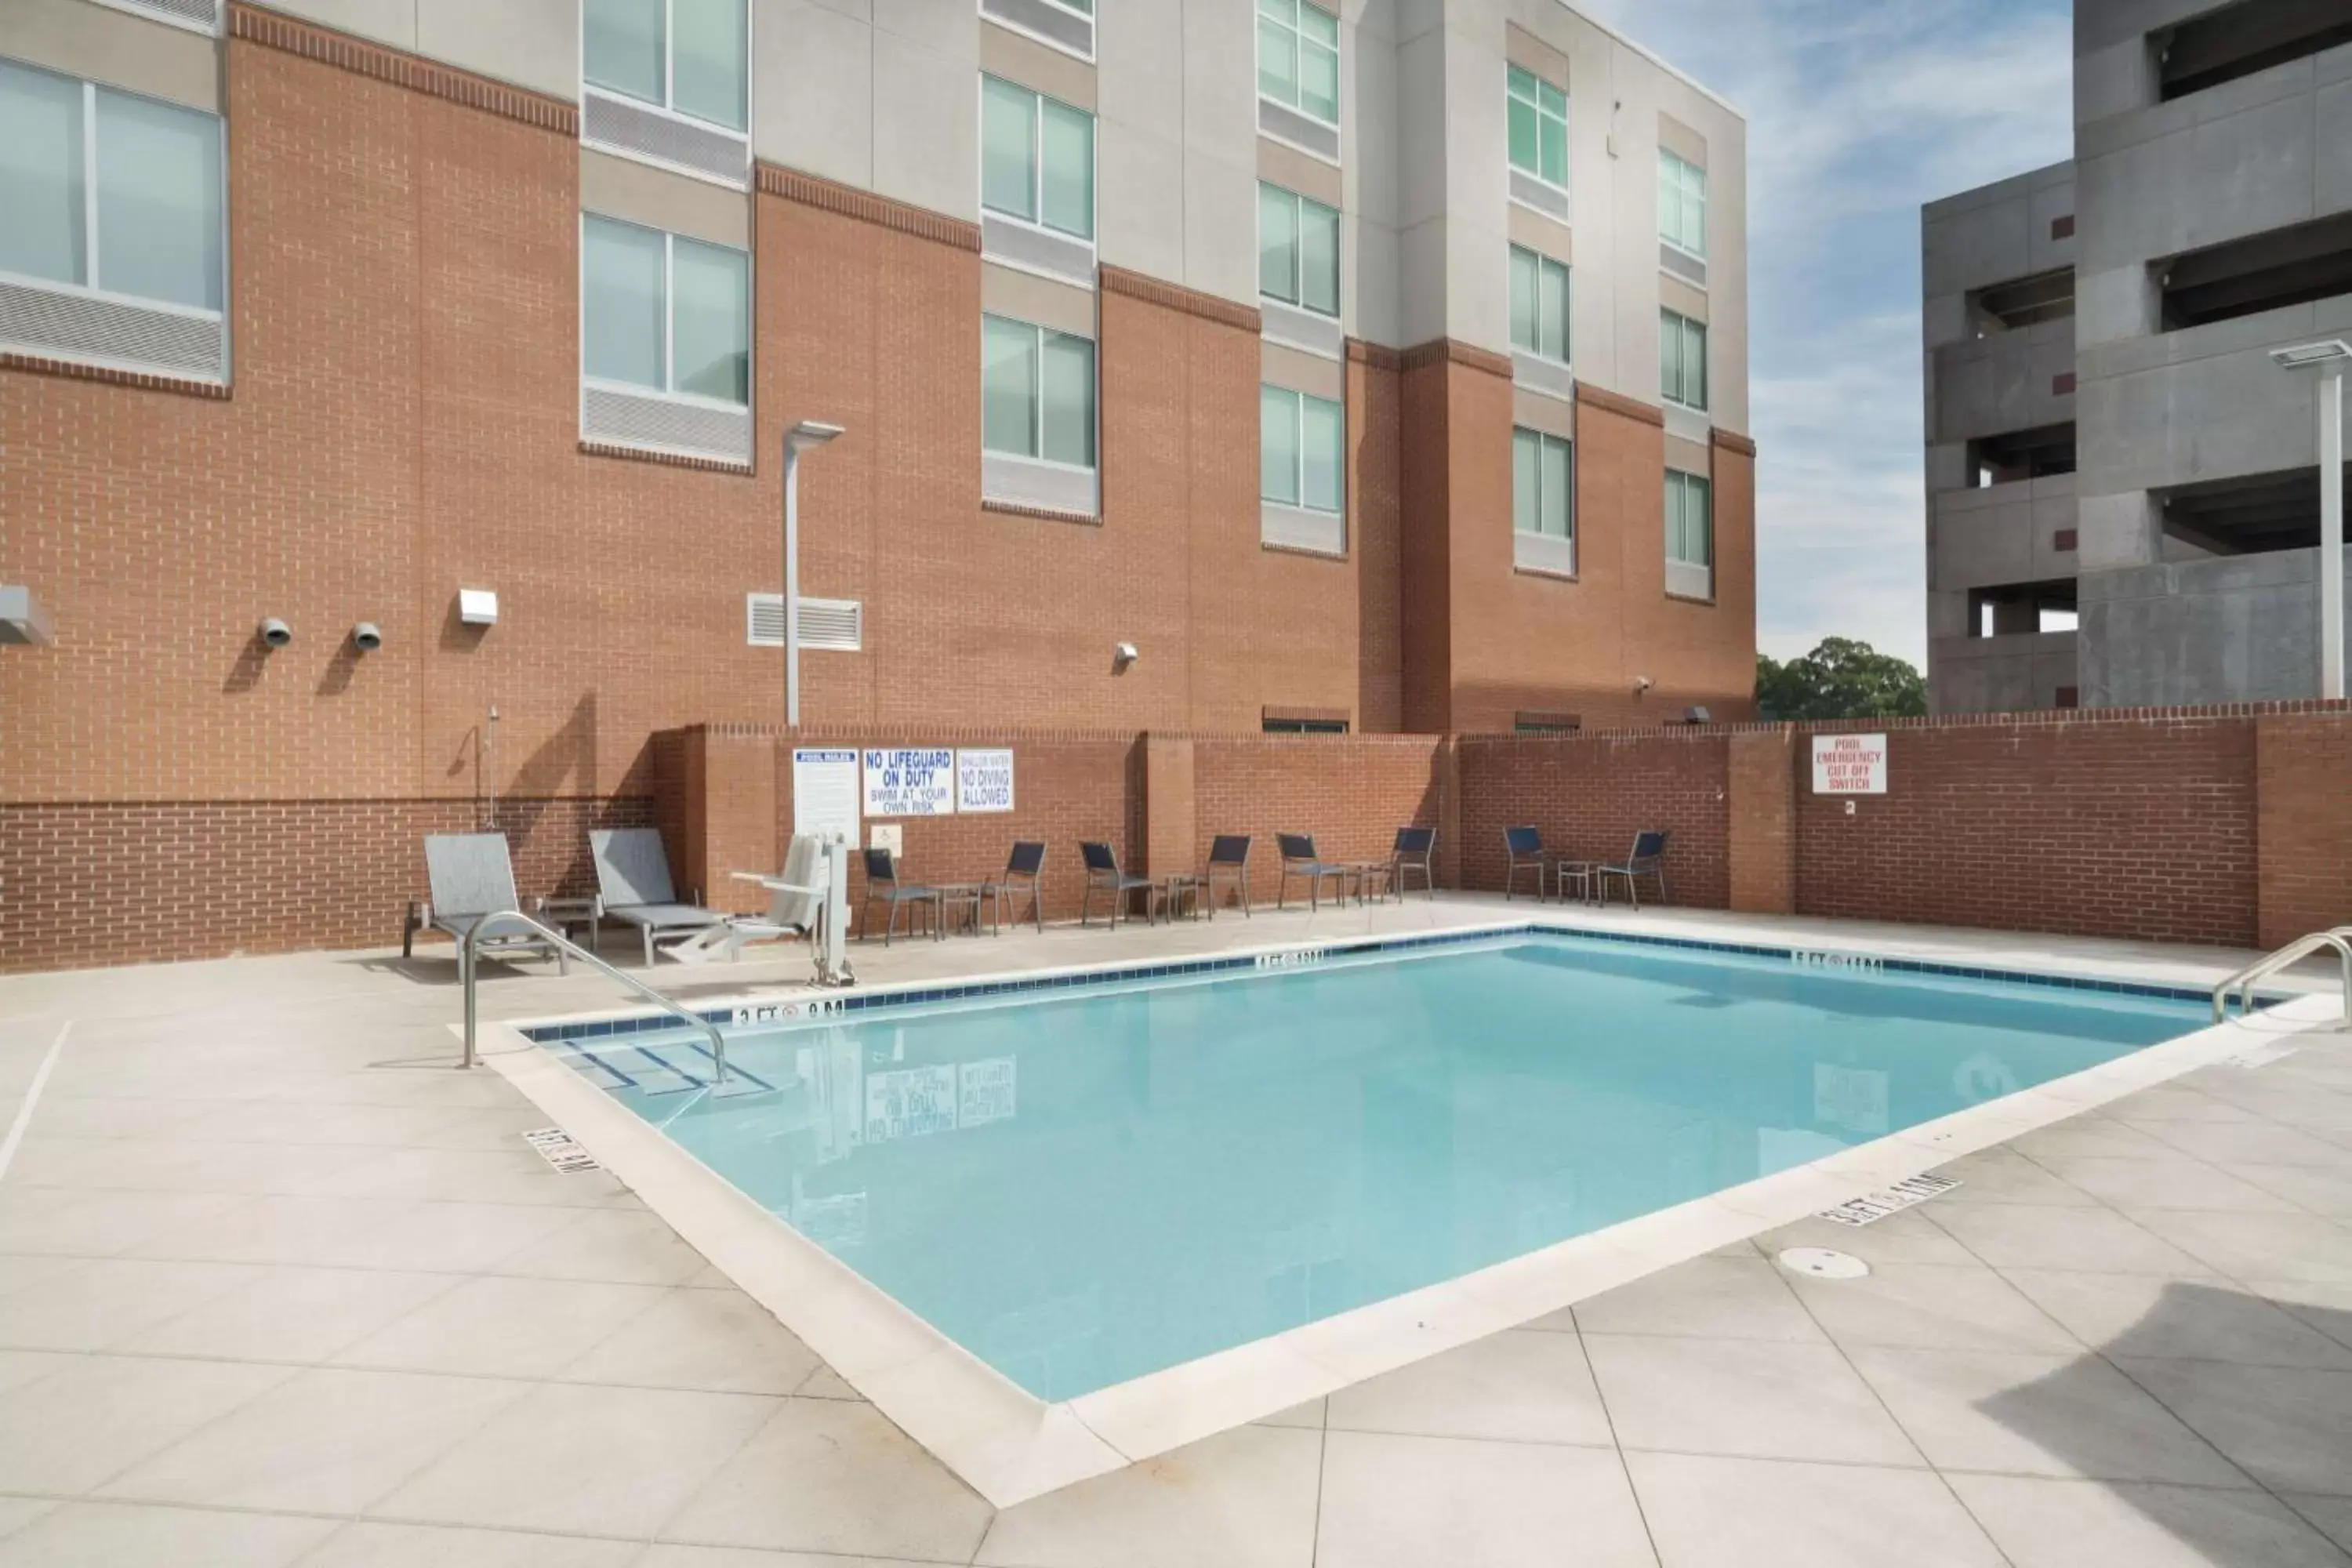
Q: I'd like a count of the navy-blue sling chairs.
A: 8